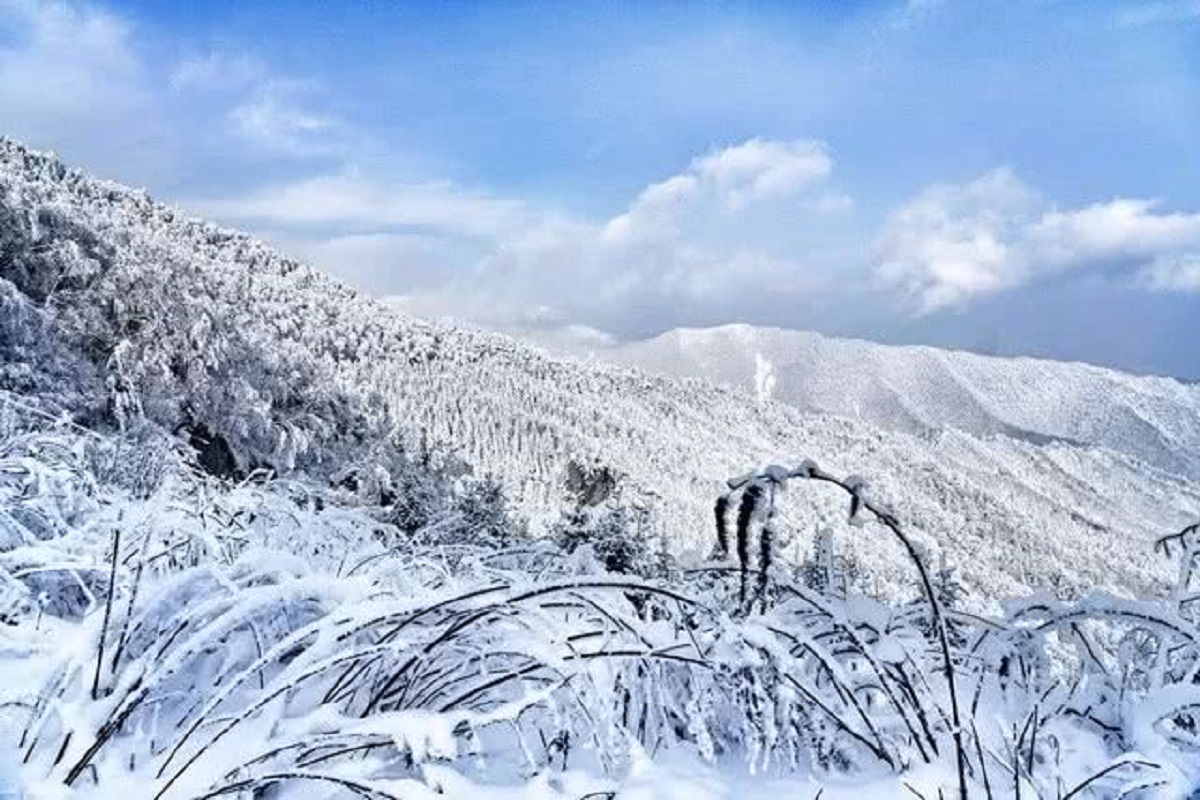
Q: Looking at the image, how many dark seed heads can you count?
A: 3